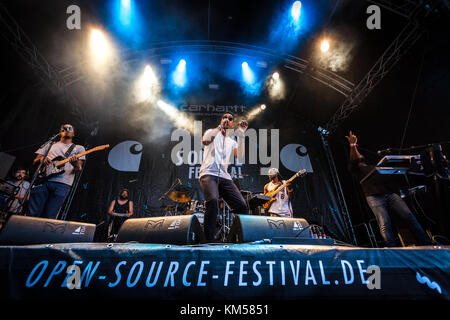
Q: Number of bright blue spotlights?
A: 4